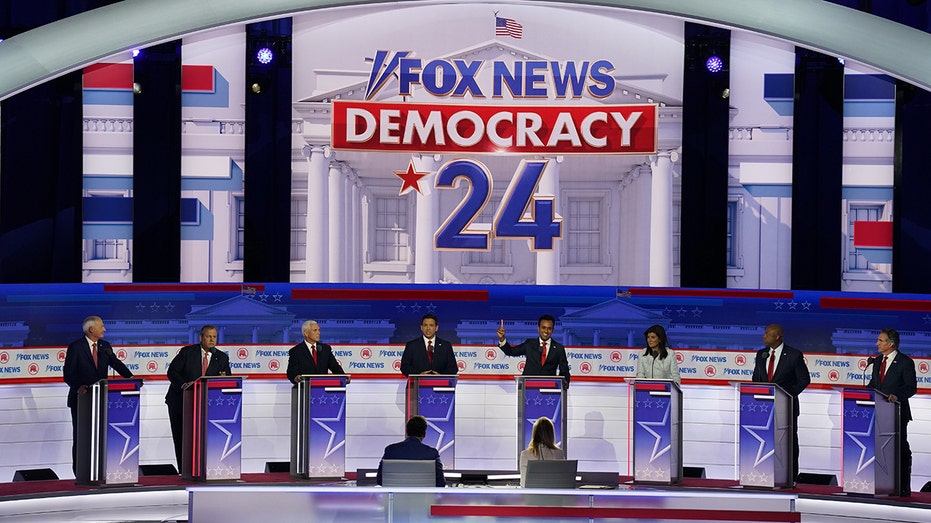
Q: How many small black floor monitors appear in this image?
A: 6